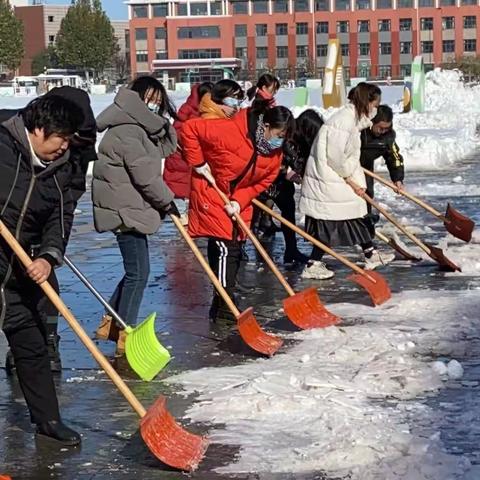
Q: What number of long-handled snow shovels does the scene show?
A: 8